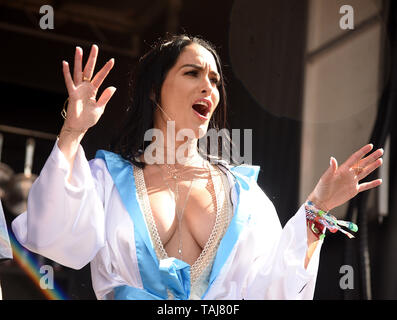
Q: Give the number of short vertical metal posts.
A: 2